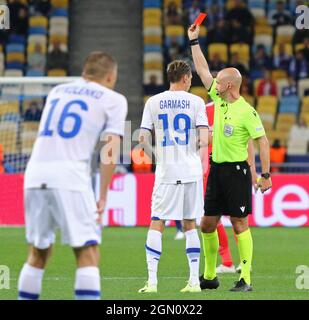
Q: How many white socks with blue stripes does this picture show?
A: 4